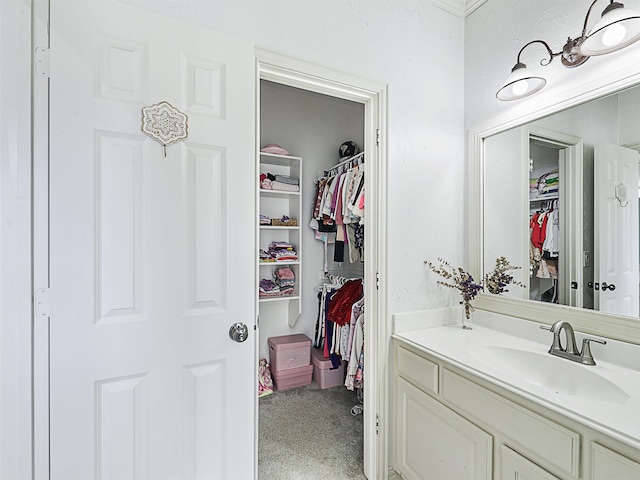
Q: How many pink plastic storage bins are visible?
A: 3